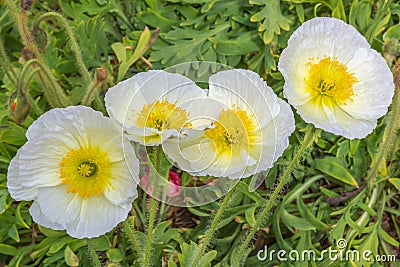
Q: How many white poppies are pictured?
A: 4